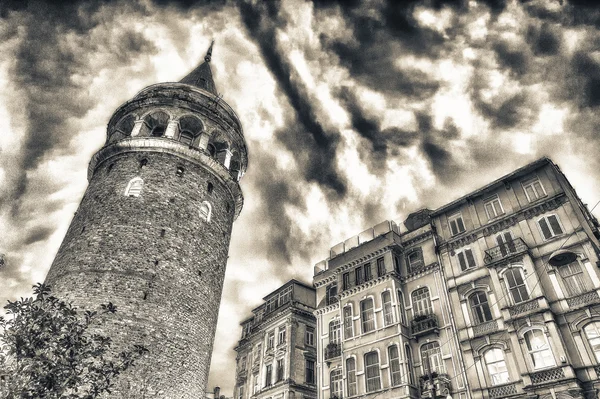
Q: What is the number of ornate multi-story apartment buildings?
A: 3